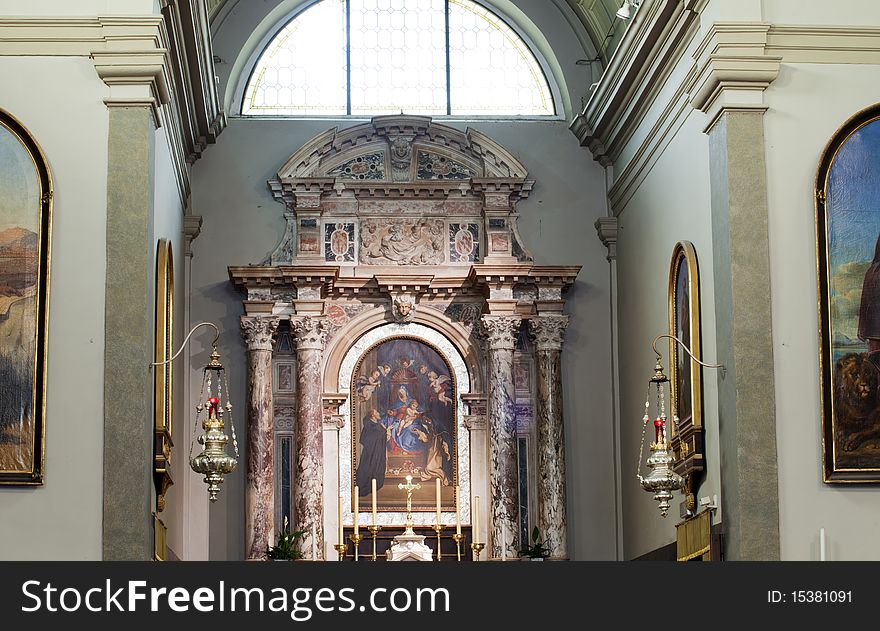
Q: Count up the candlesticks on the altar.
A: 6